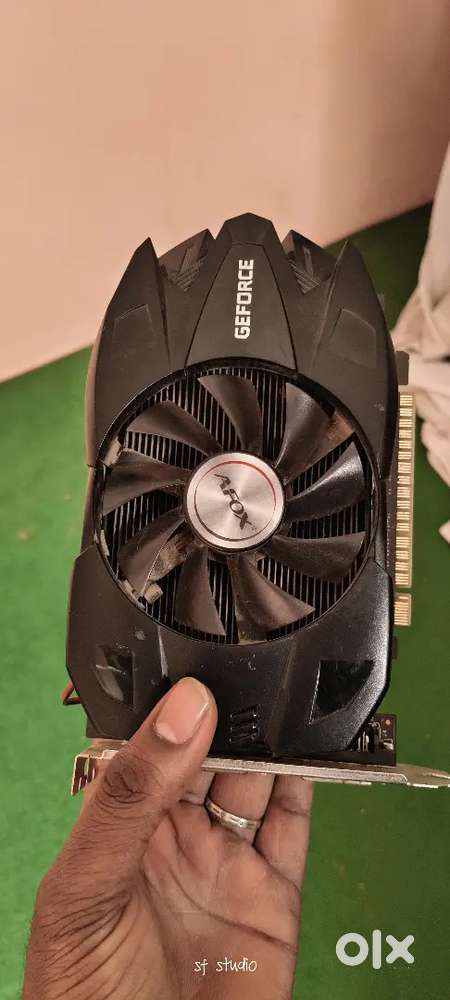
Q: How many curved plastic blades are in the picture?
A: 9